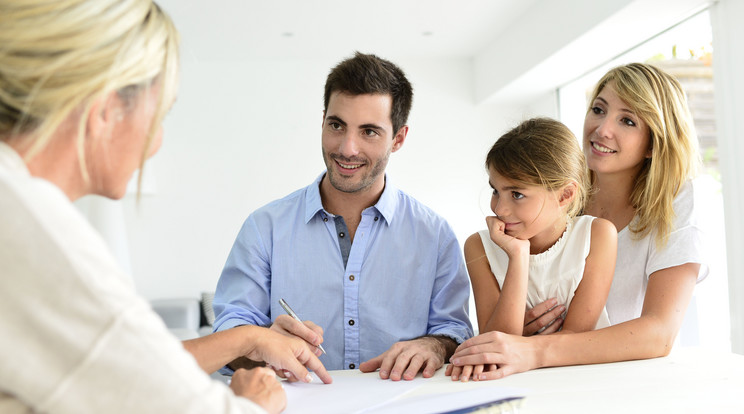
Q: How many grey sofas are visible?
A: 1